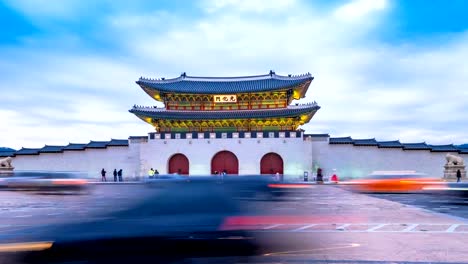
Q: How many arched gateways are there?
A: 3